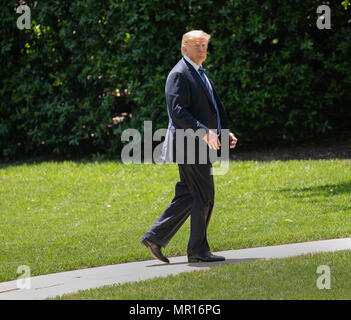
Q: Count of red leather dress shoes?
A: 0